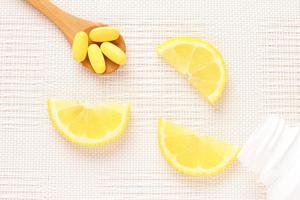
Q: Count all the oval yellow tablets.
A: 4